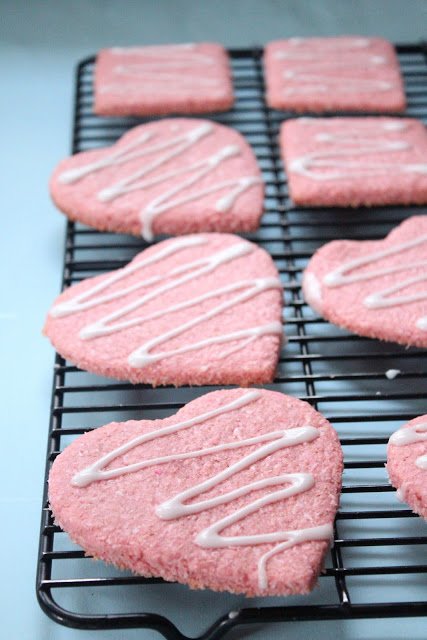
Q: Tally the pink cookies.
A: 8